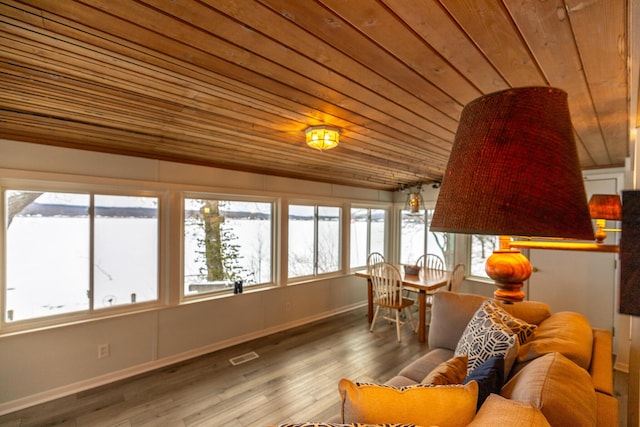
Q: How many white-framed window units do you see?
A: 6